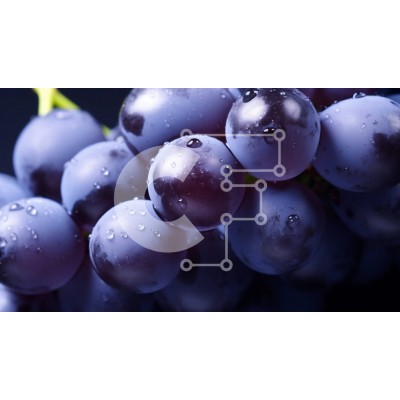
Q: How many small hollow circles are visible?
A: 10